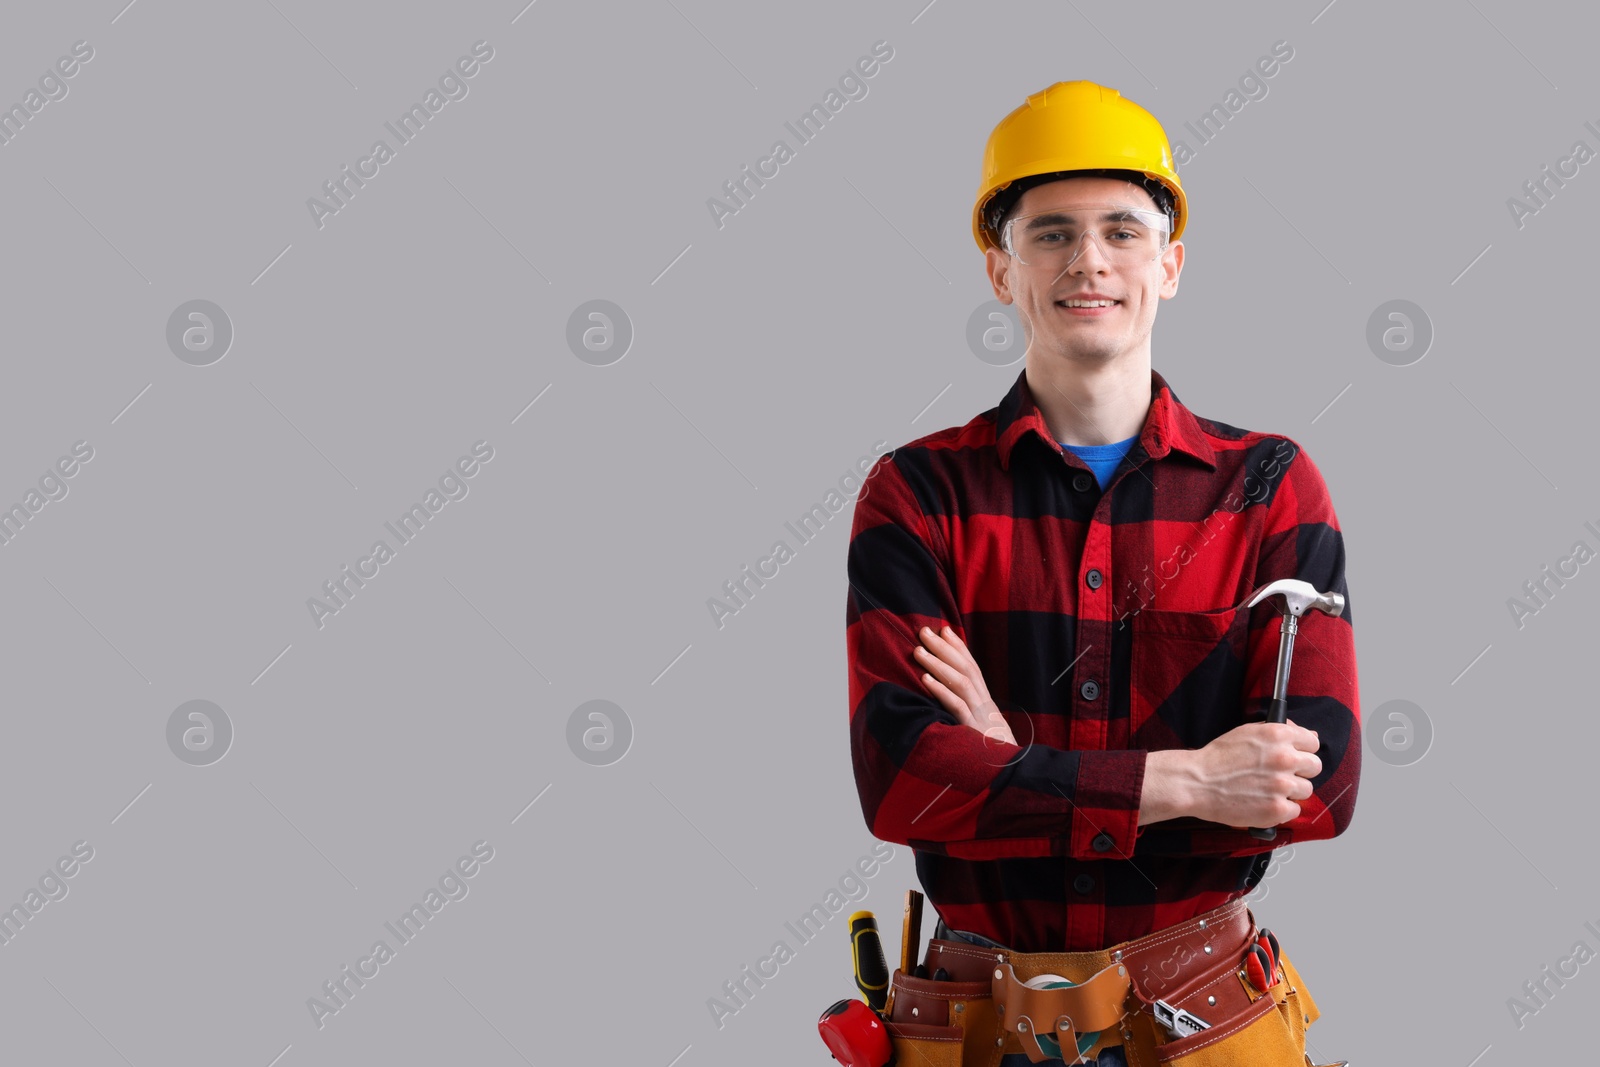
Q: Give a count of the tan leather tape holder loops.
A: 2